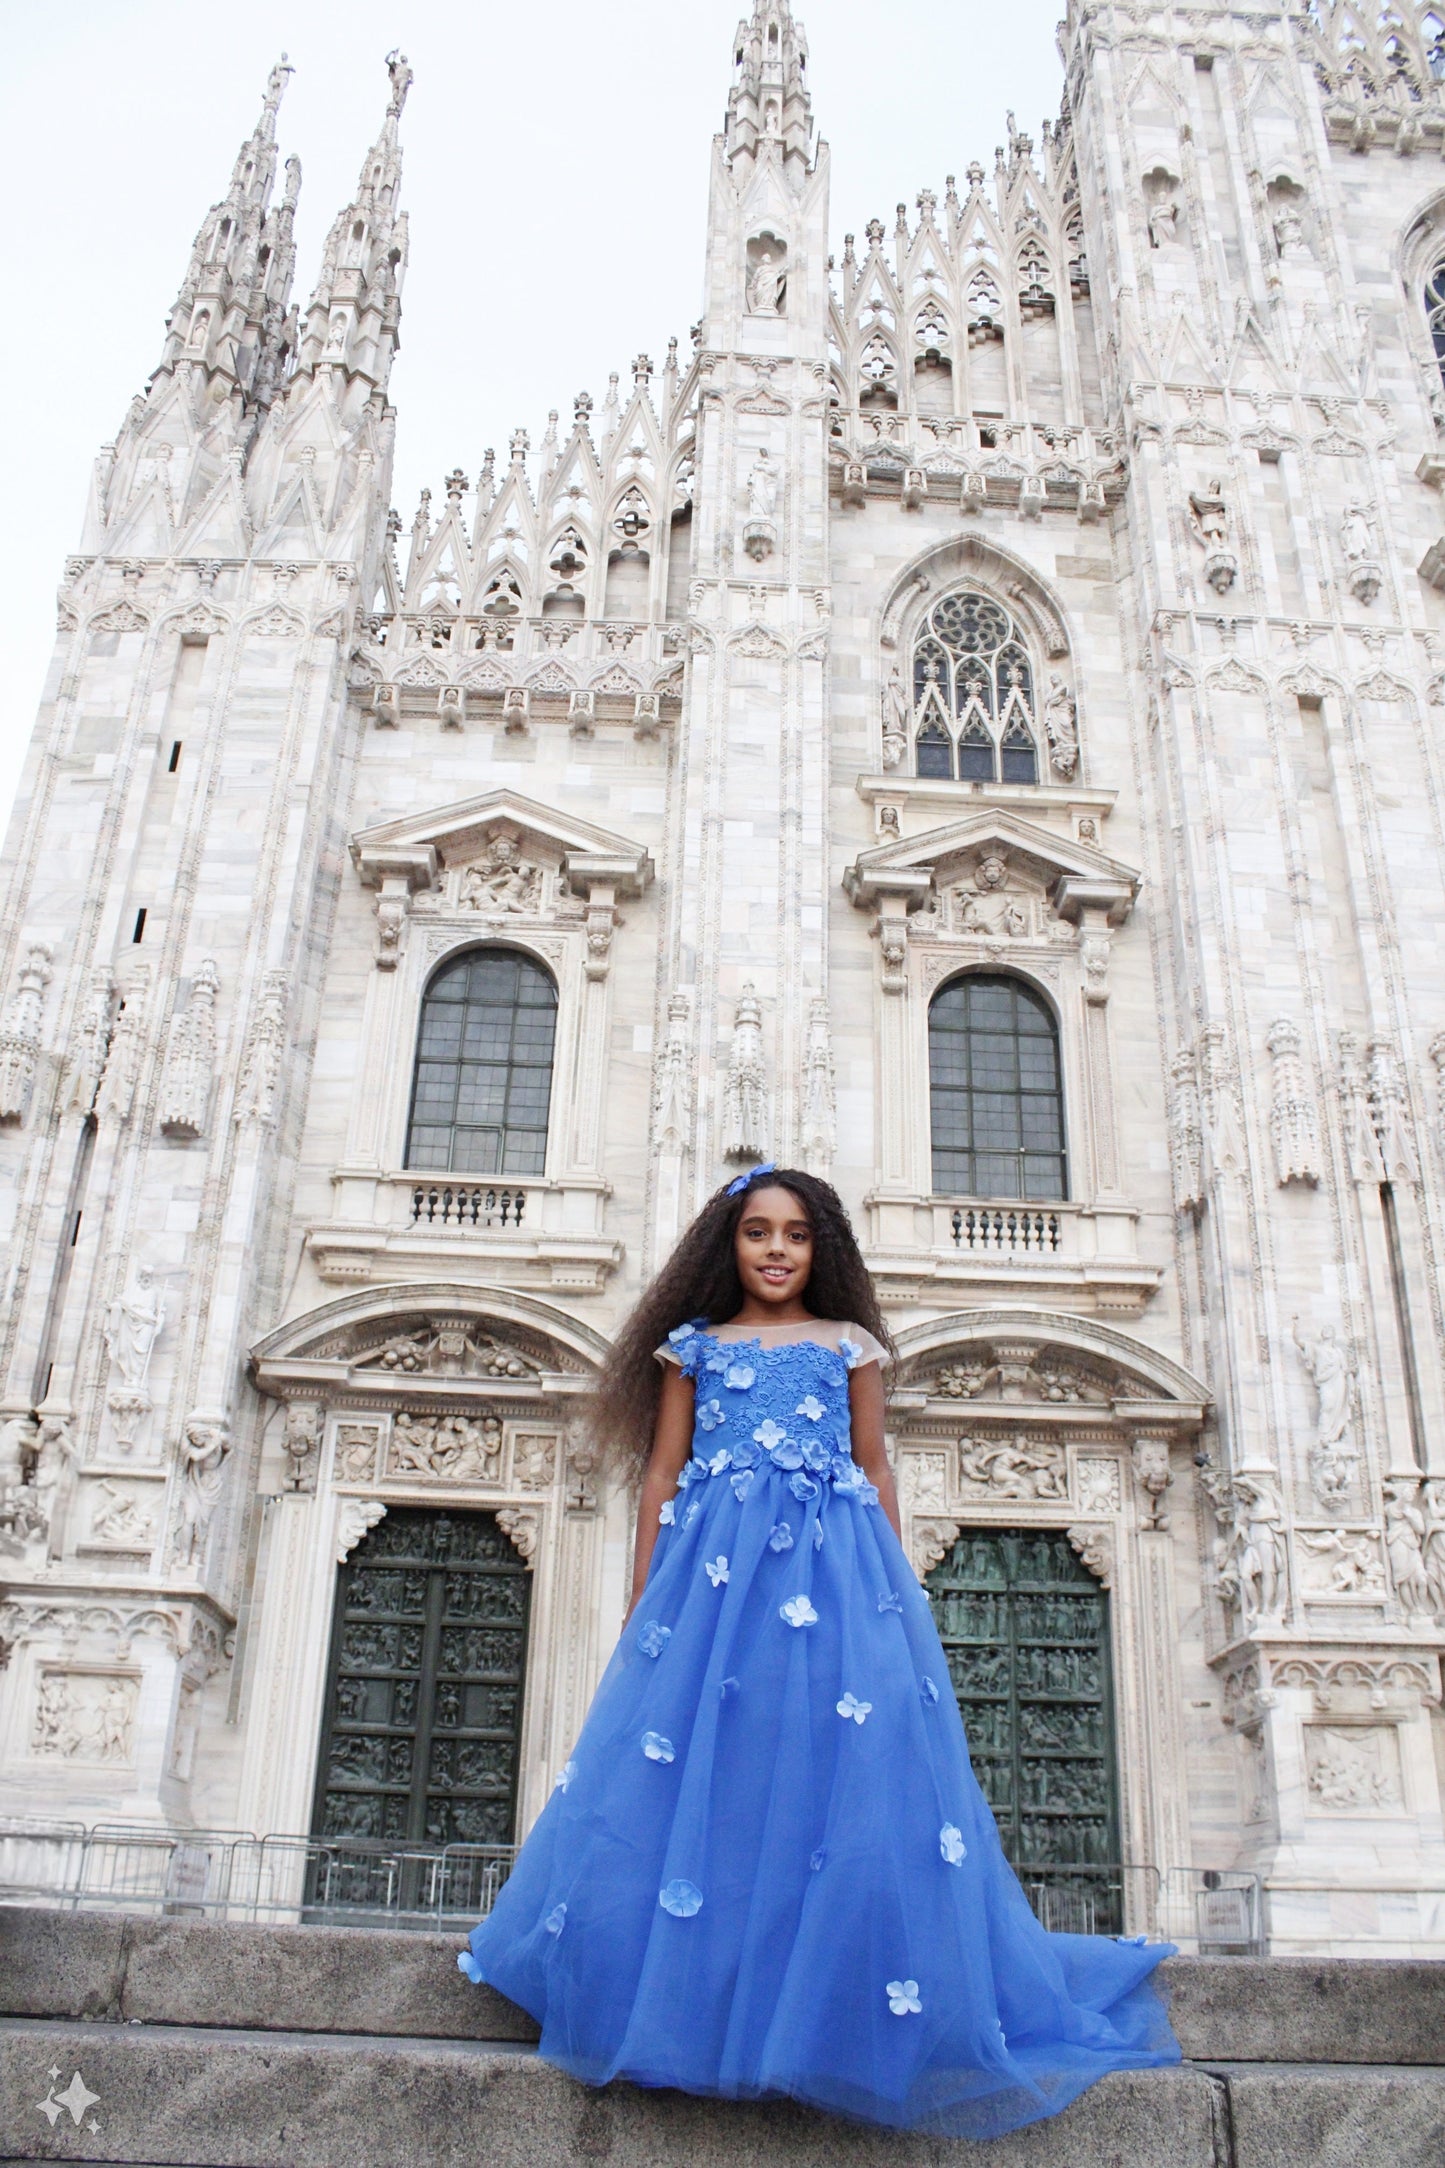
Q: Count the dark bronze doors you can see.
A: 2